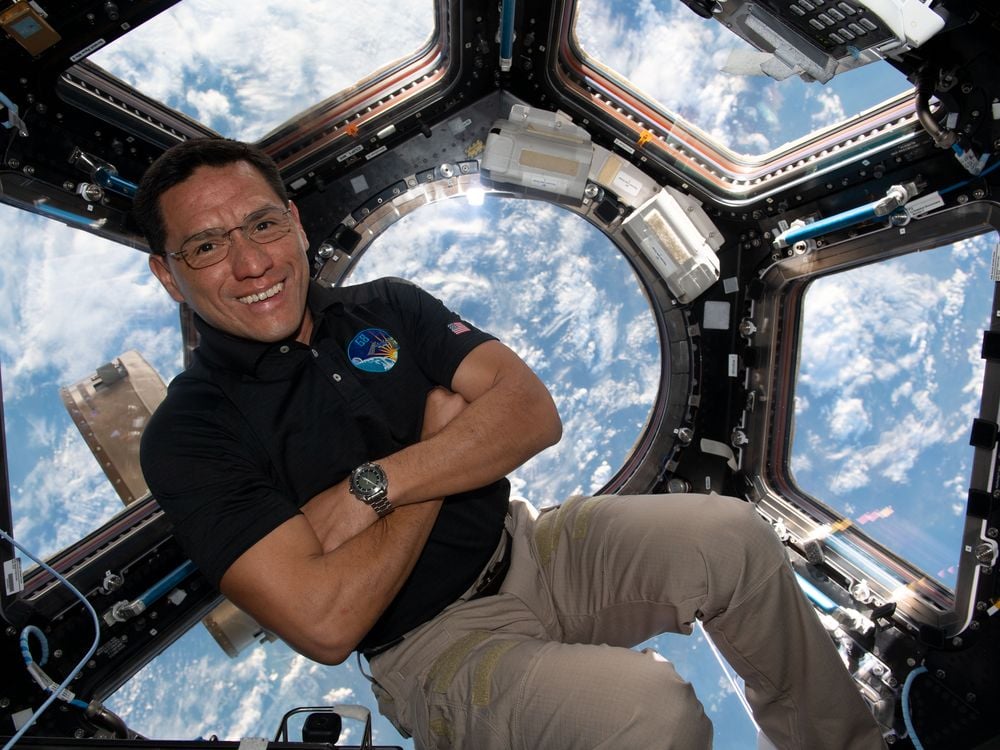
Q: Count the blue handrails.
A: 5